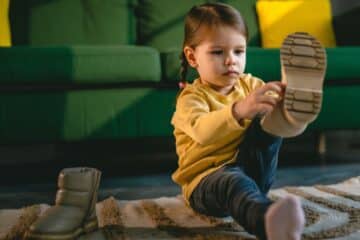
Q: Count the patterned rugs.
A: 1